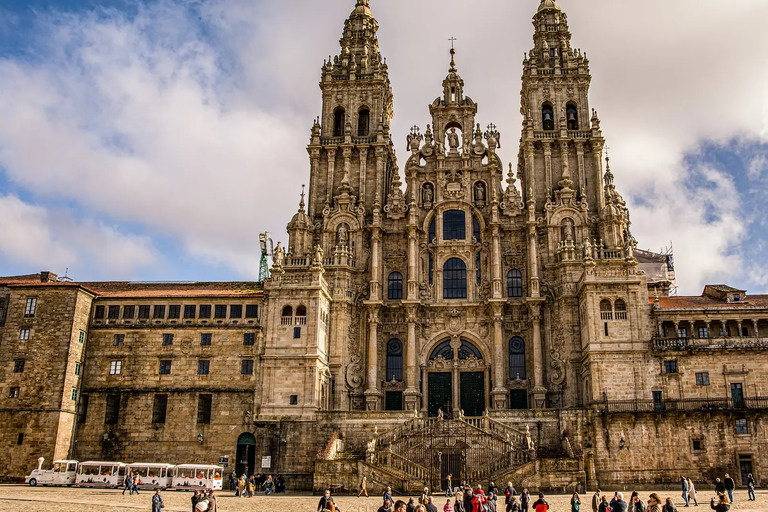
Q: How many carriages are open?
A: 3